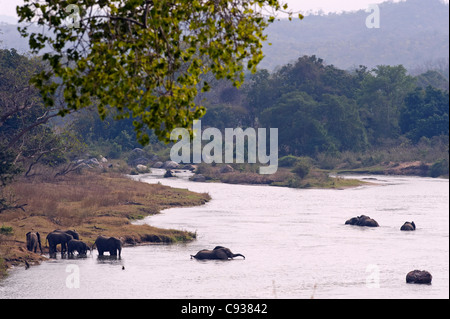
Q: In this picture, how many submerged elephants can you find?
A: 4